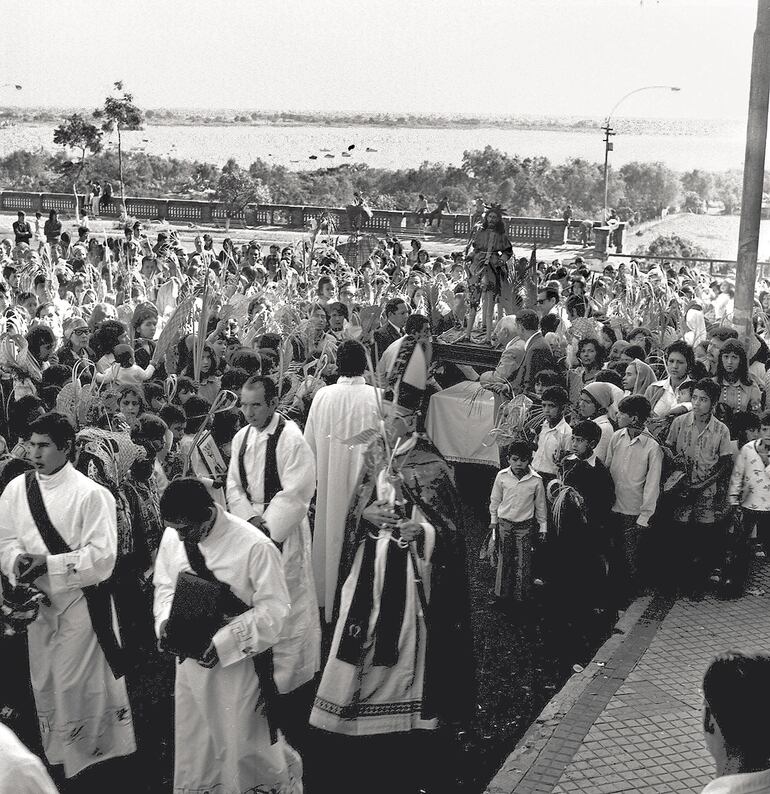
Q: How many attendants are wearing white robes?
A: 4